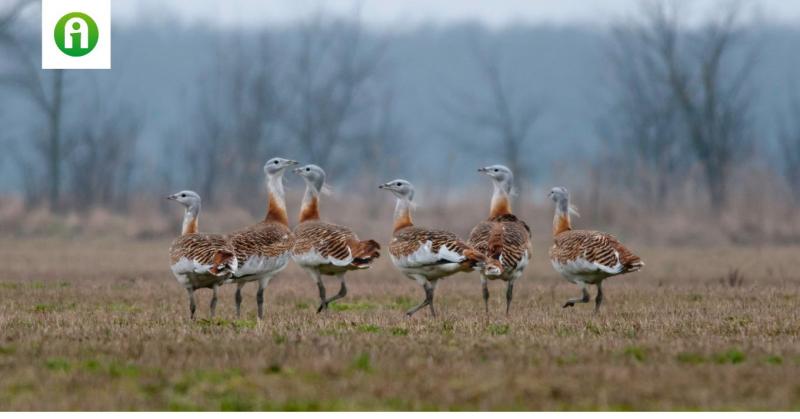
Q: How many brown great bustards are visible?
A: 6